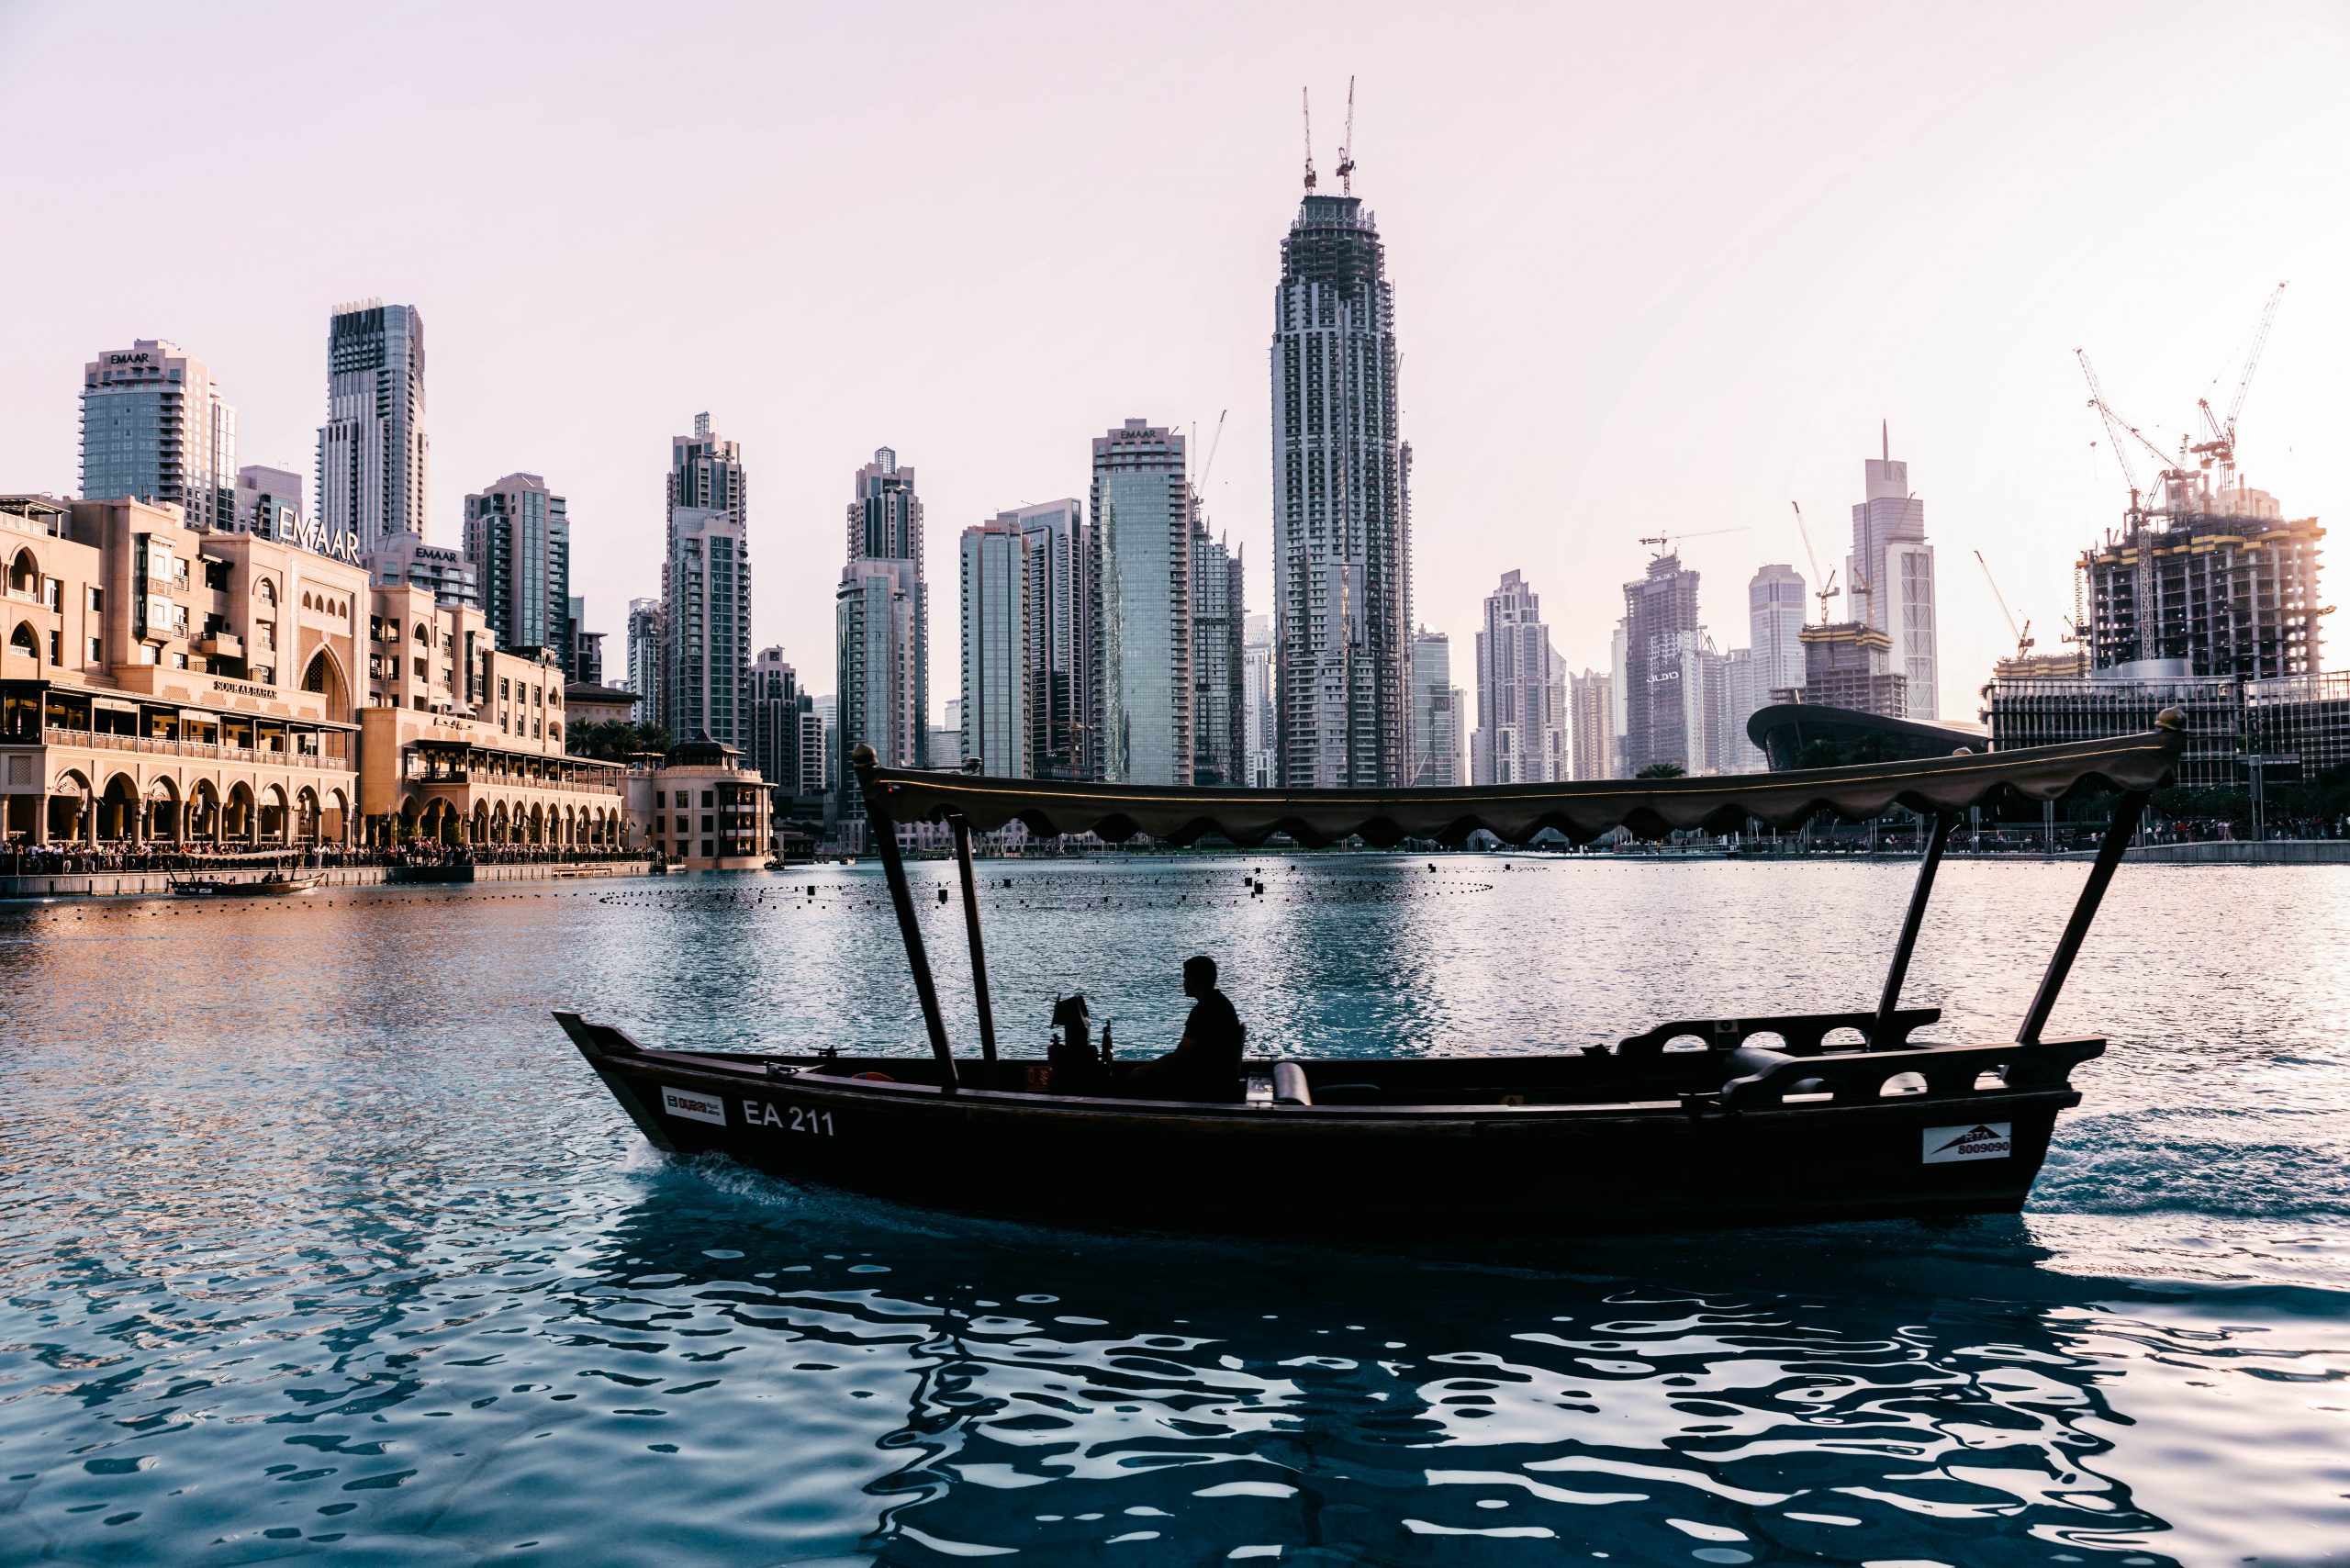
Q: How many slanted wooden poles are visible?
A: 4